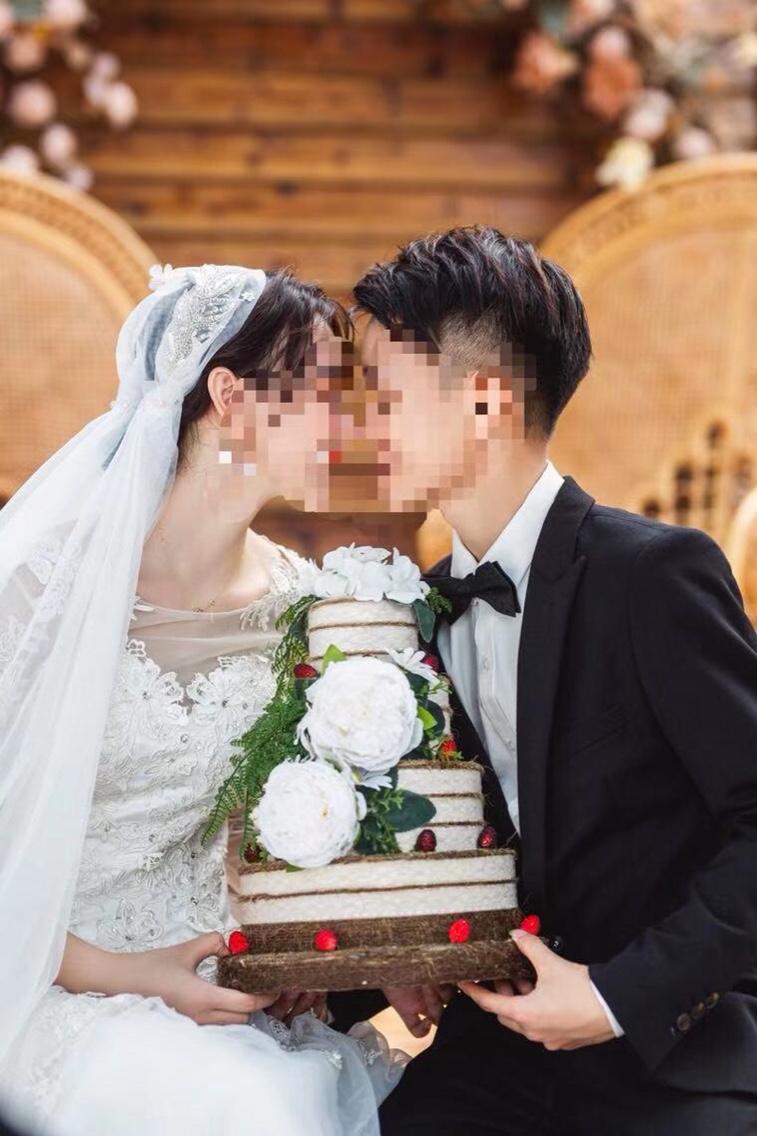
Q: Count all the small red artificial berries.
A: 10